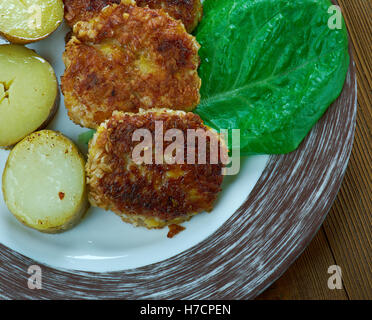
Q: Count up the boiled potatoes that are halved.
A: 3